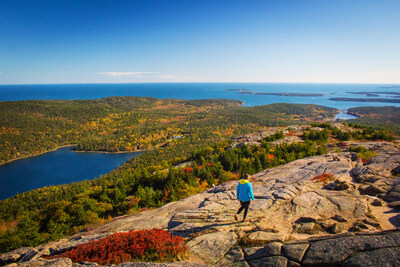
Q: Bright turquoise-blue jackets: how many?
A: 1